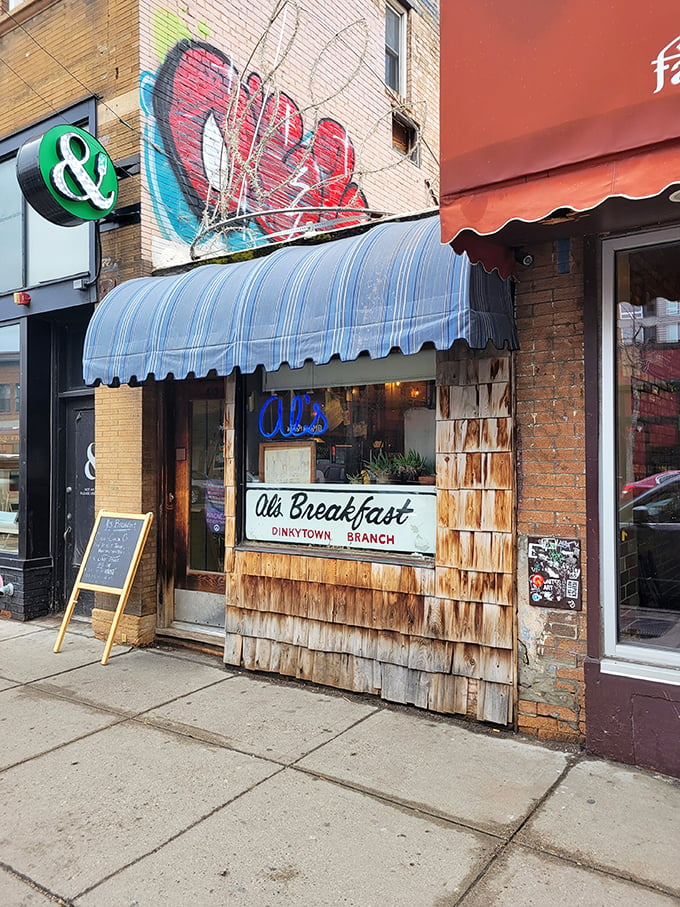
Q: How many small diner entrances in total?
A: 1